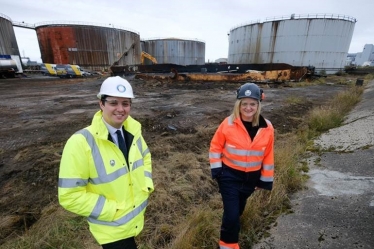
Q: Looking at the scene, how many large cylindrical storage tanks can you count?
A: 4